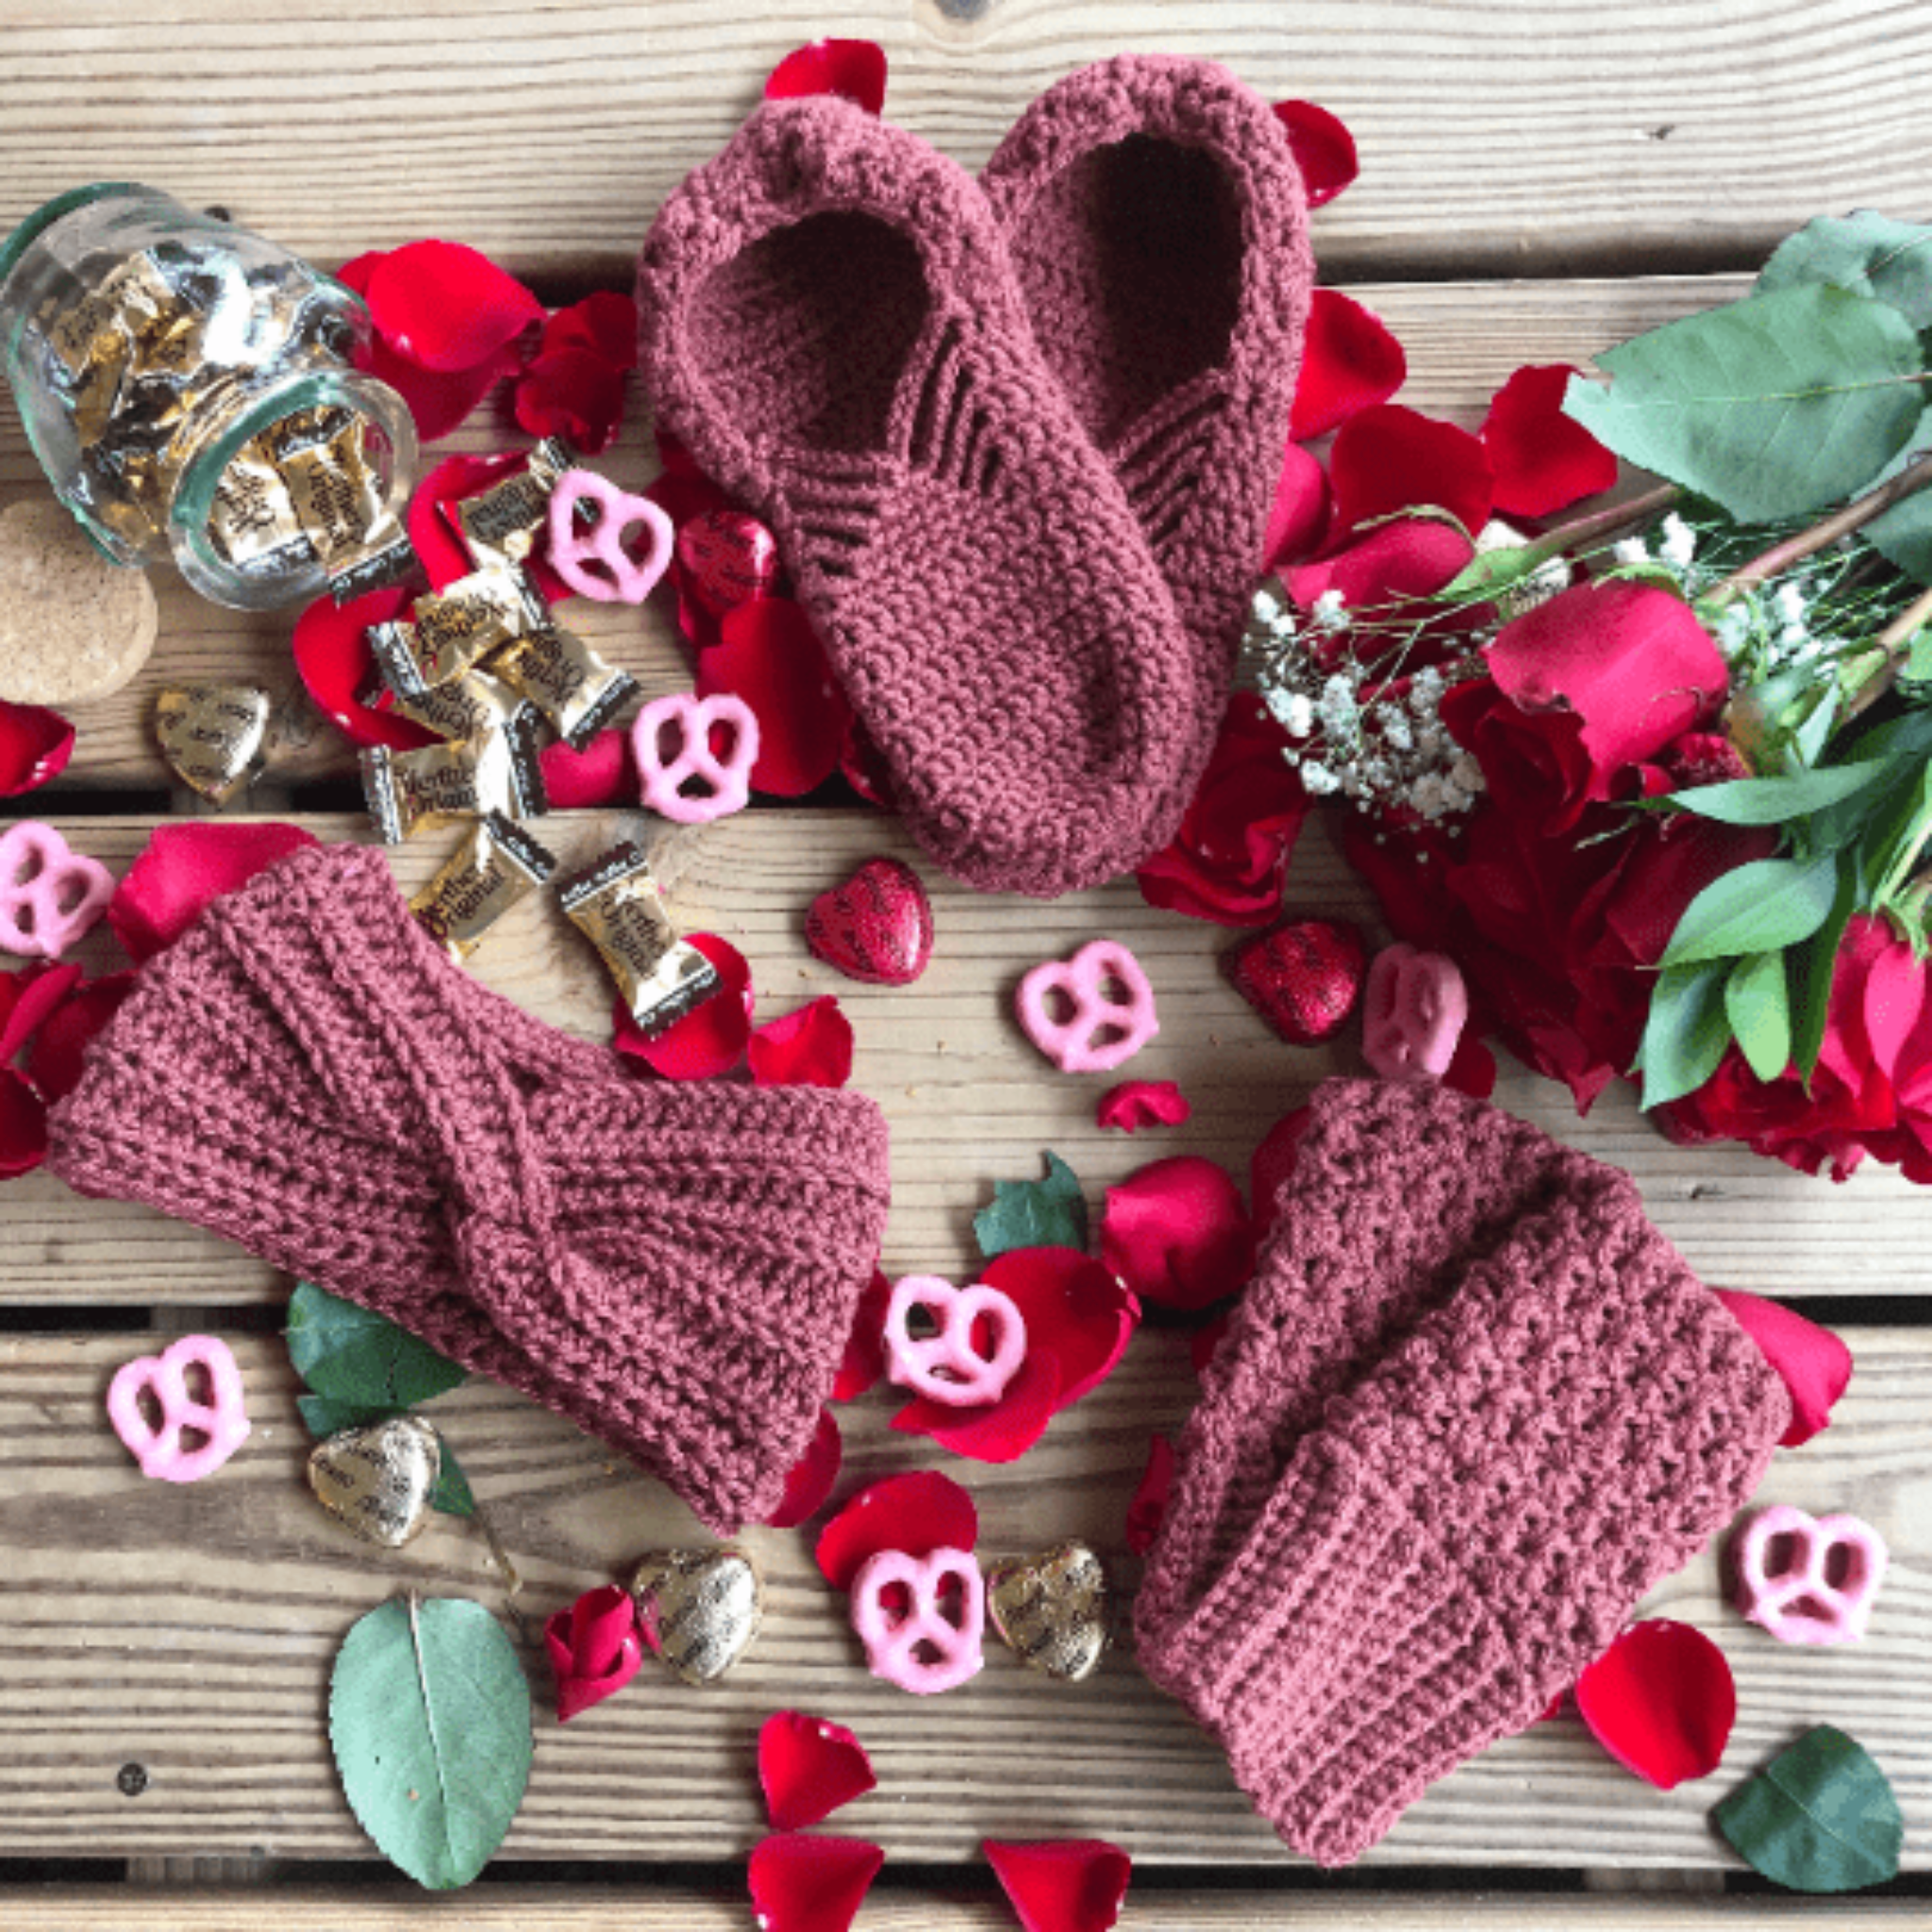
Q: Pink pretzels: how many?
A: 9